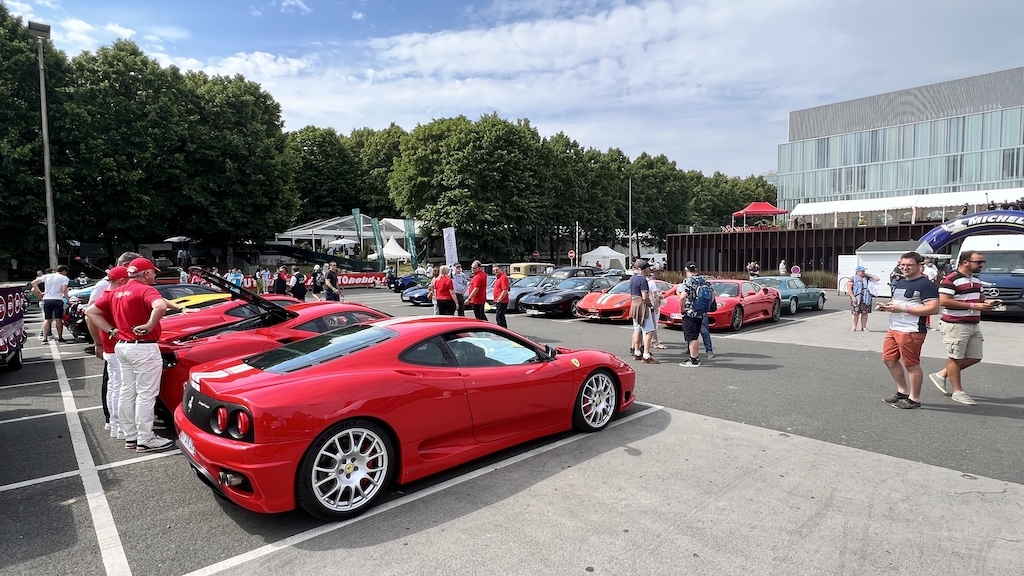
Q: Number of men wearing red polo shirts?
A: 4